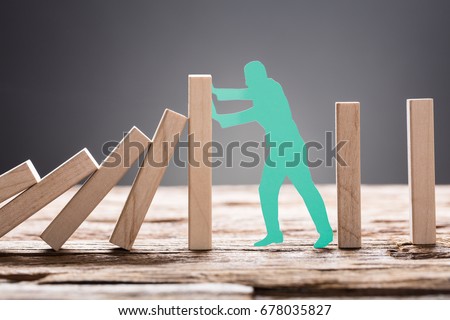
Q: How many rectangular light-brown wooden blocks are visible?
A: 7